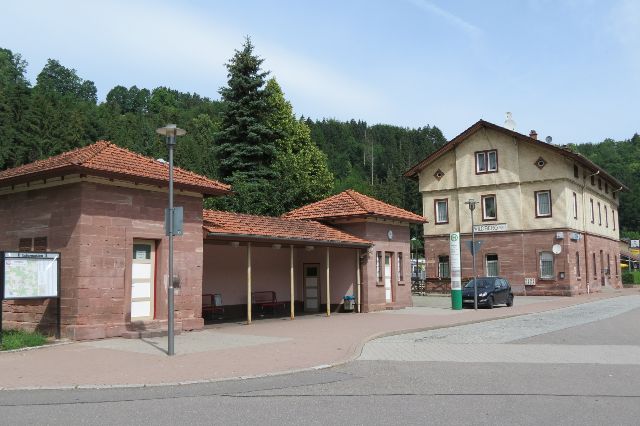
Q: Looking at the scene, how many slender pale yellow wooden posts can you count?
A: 4